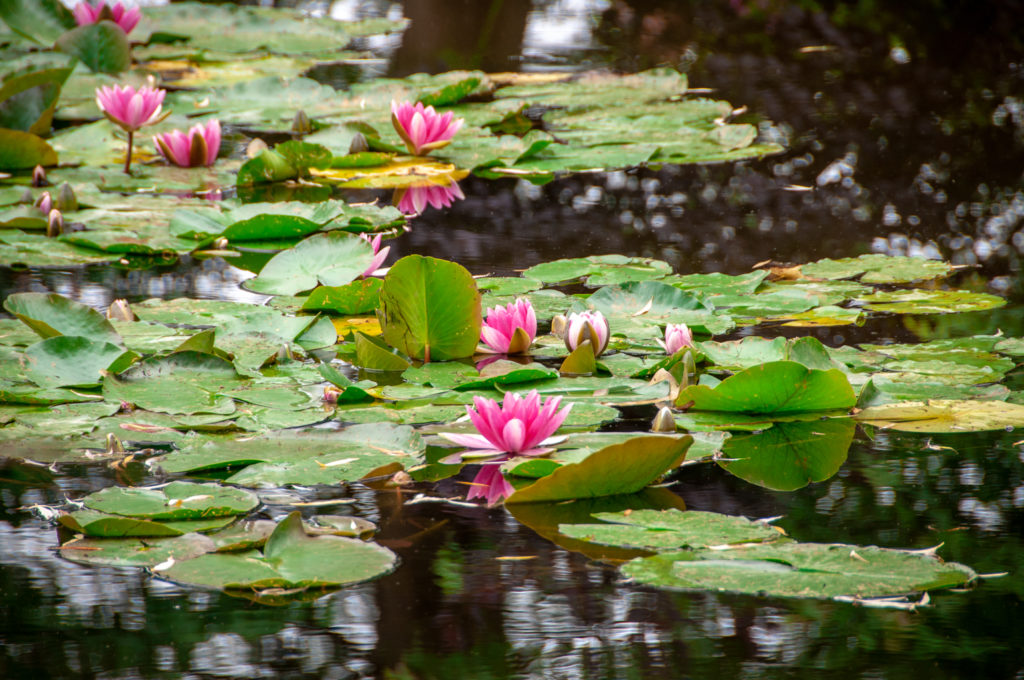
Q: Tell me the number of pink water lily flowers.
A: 9